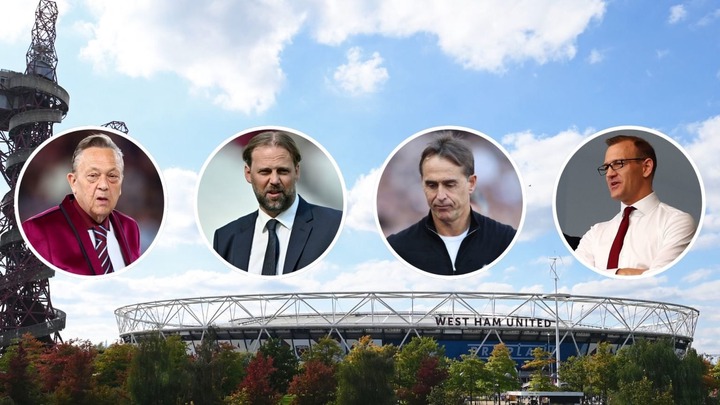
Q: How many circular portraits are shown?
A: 4